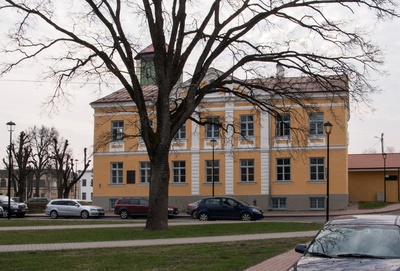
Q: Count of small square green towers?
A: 1